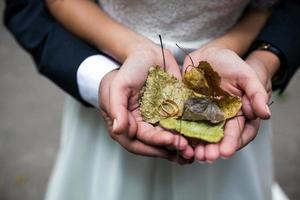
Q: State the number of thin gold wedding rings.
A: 2